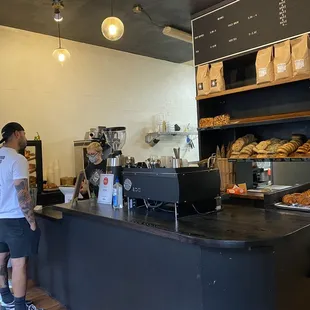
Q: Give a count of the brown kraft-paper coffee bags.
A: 5